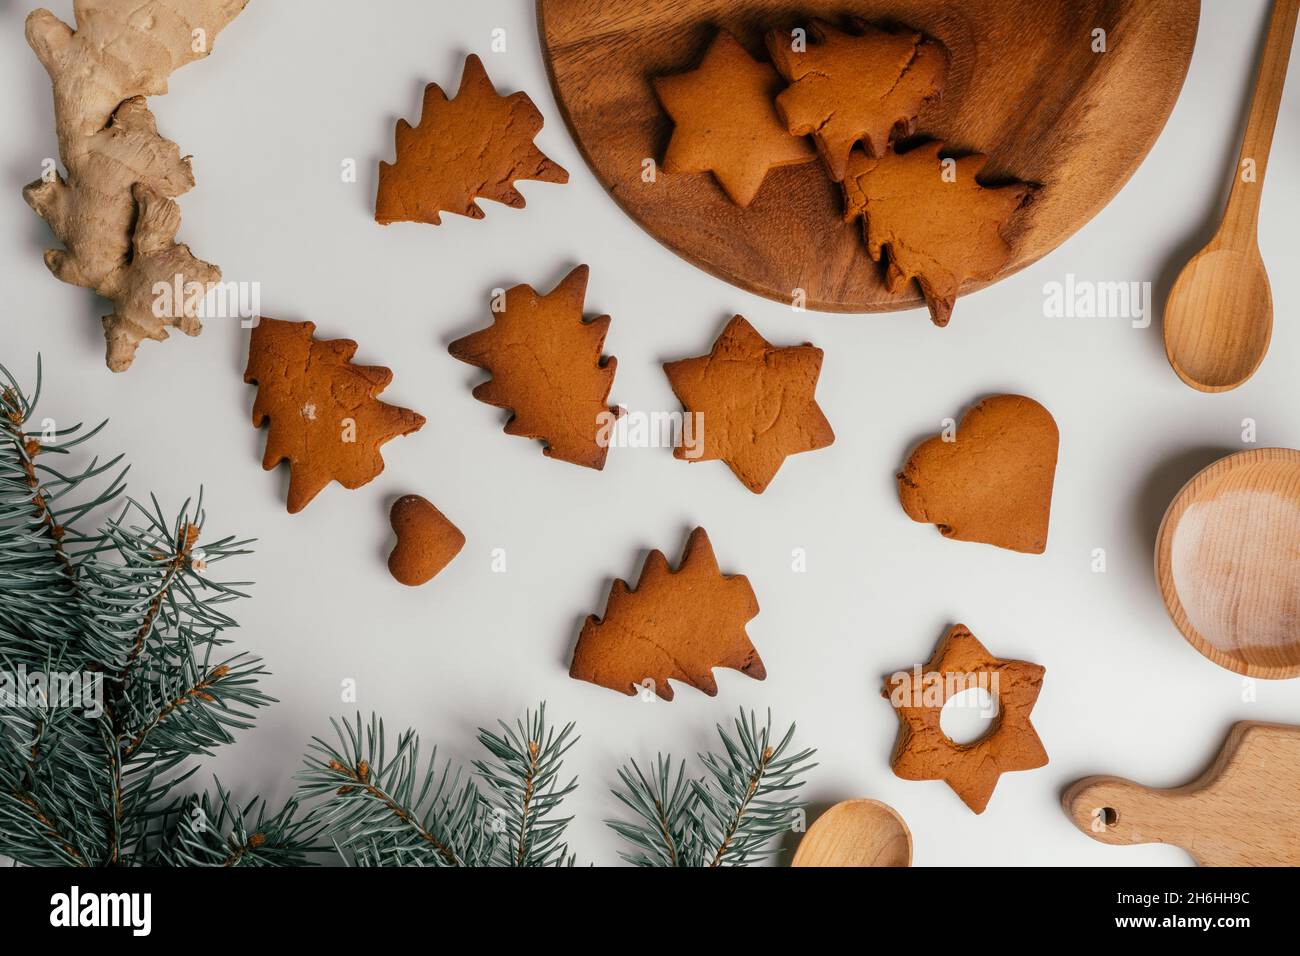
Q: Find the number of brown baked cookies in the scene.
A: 11